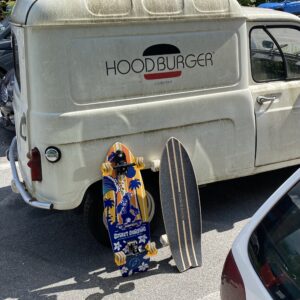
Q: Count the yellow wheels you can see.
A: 4